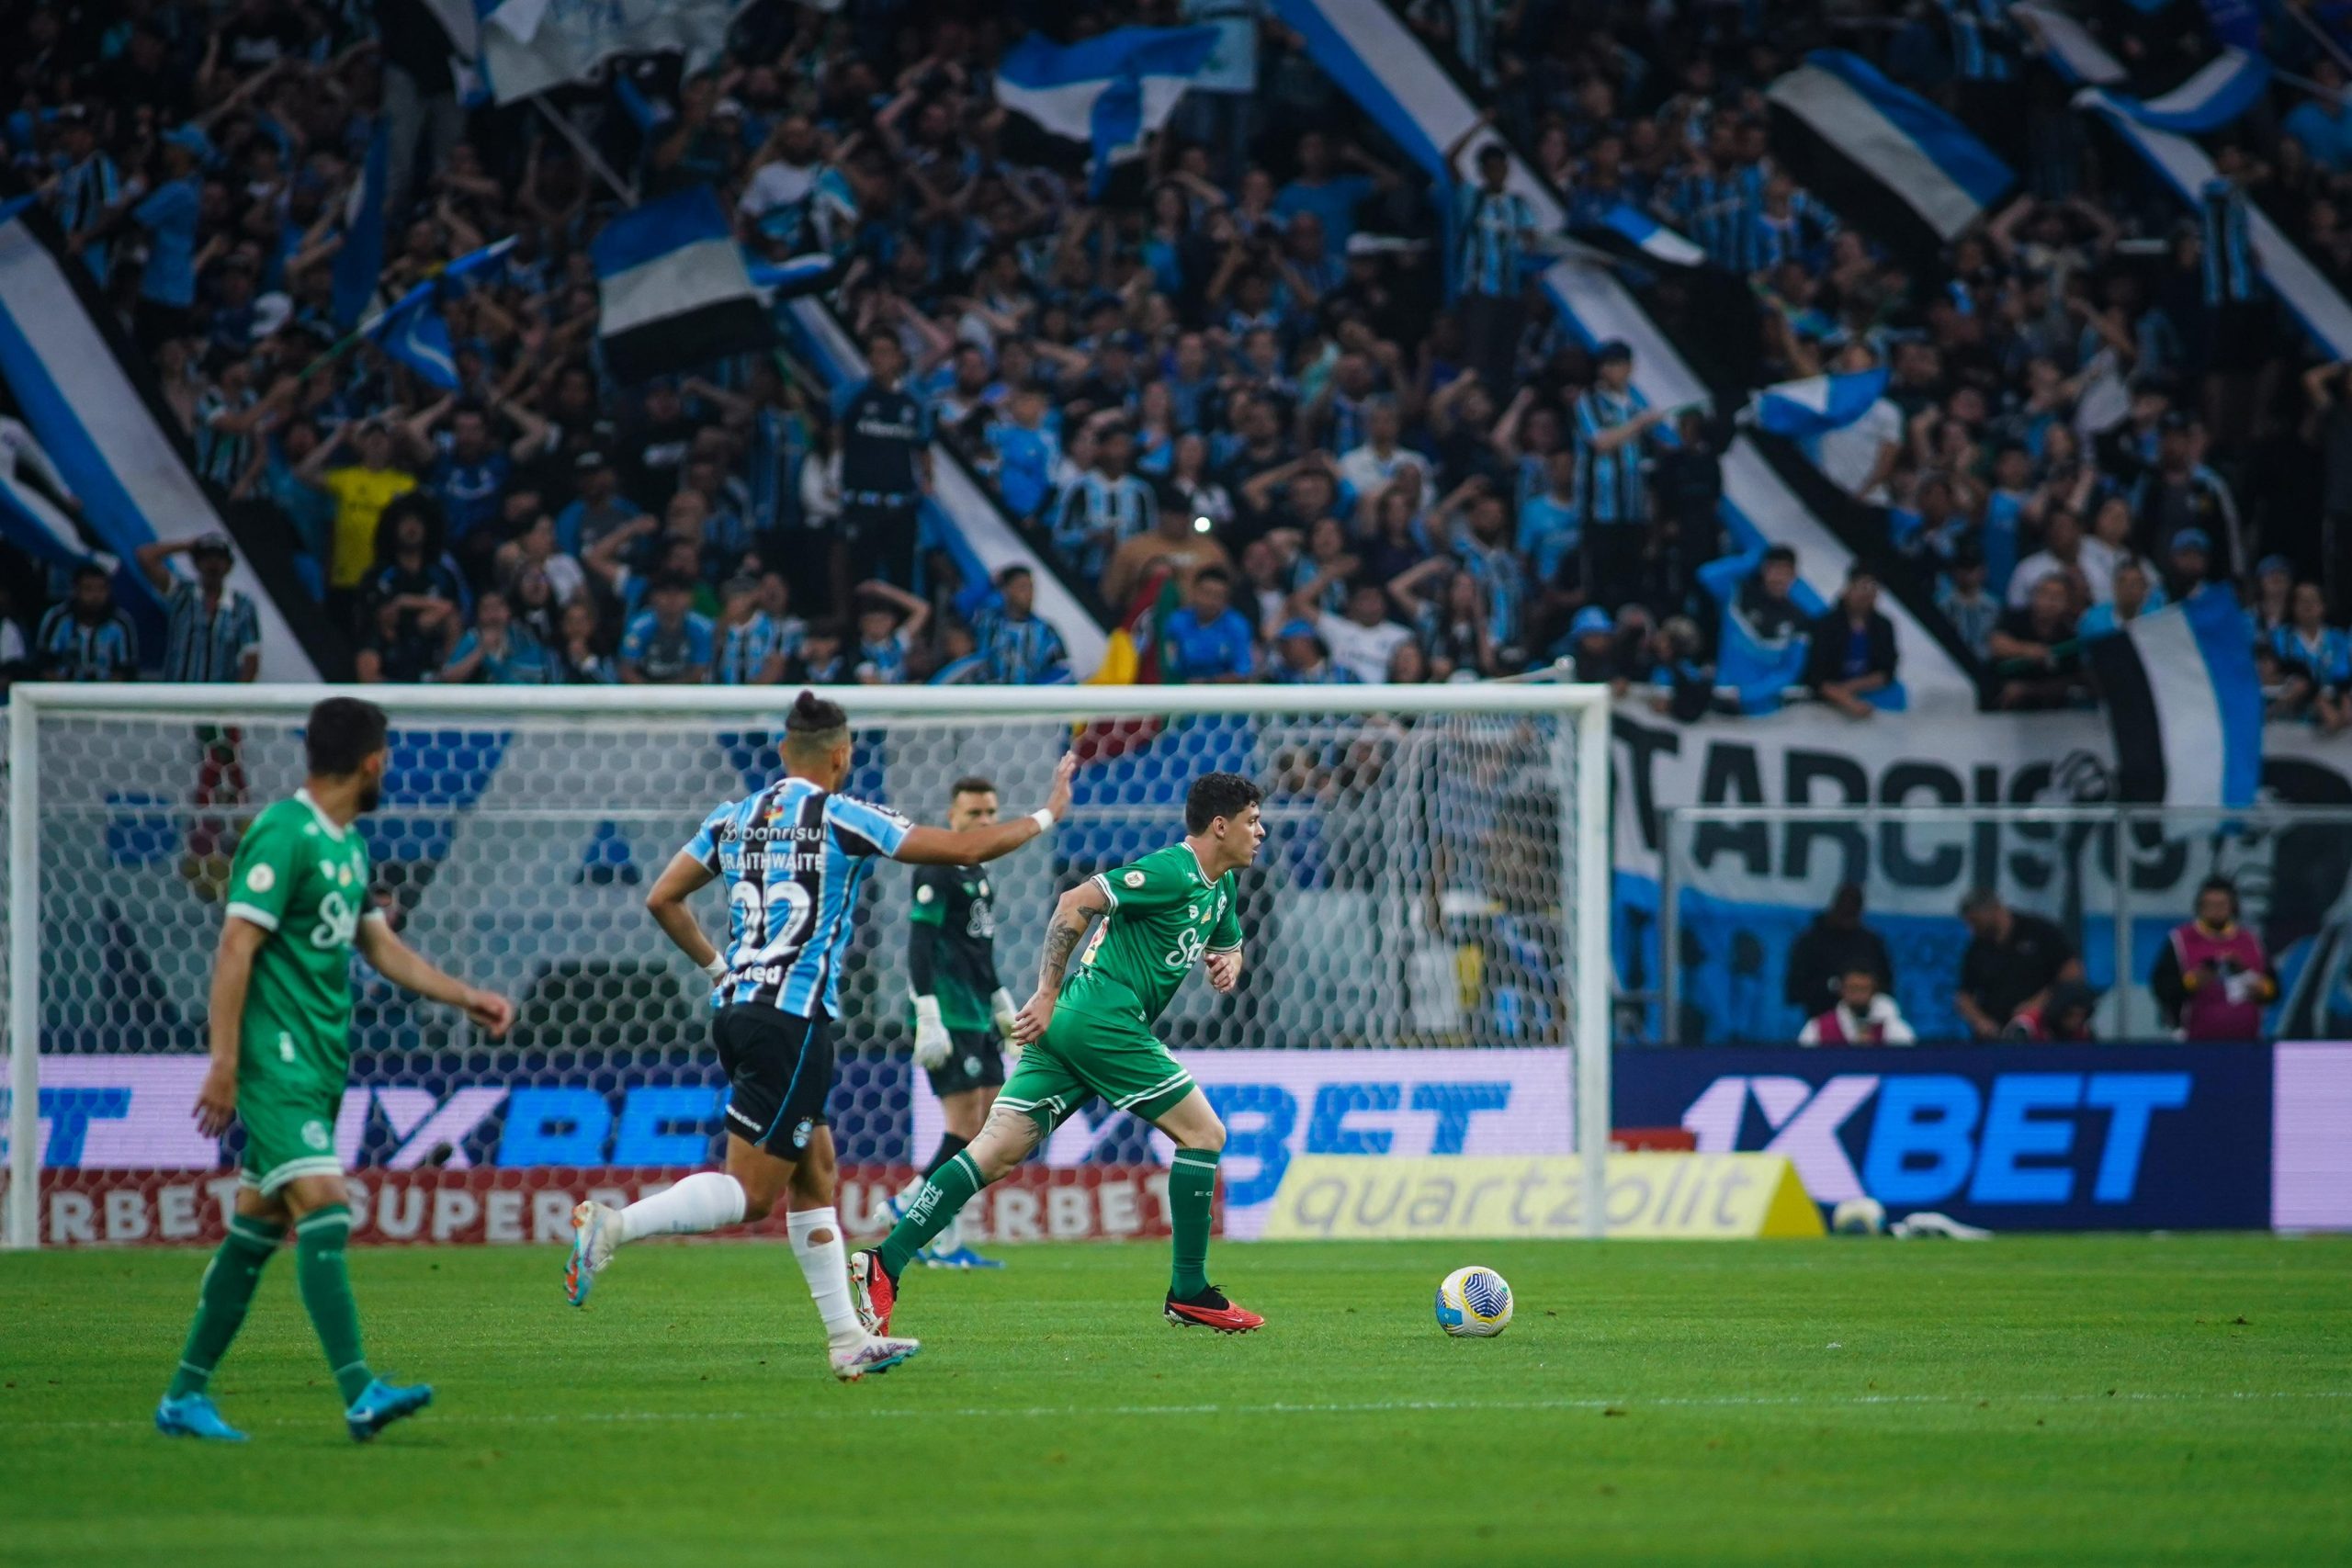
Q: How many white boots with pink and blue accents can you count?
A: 2